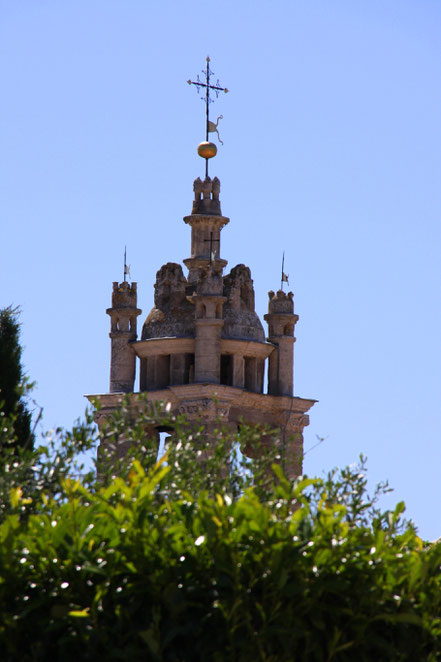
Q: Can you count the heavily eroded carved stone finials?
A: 2